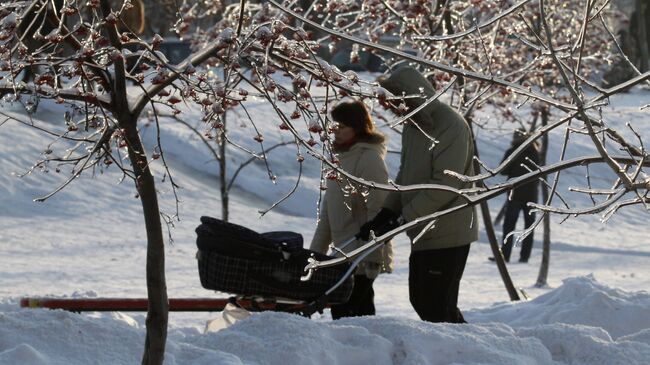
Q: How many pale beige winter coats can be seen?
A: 1